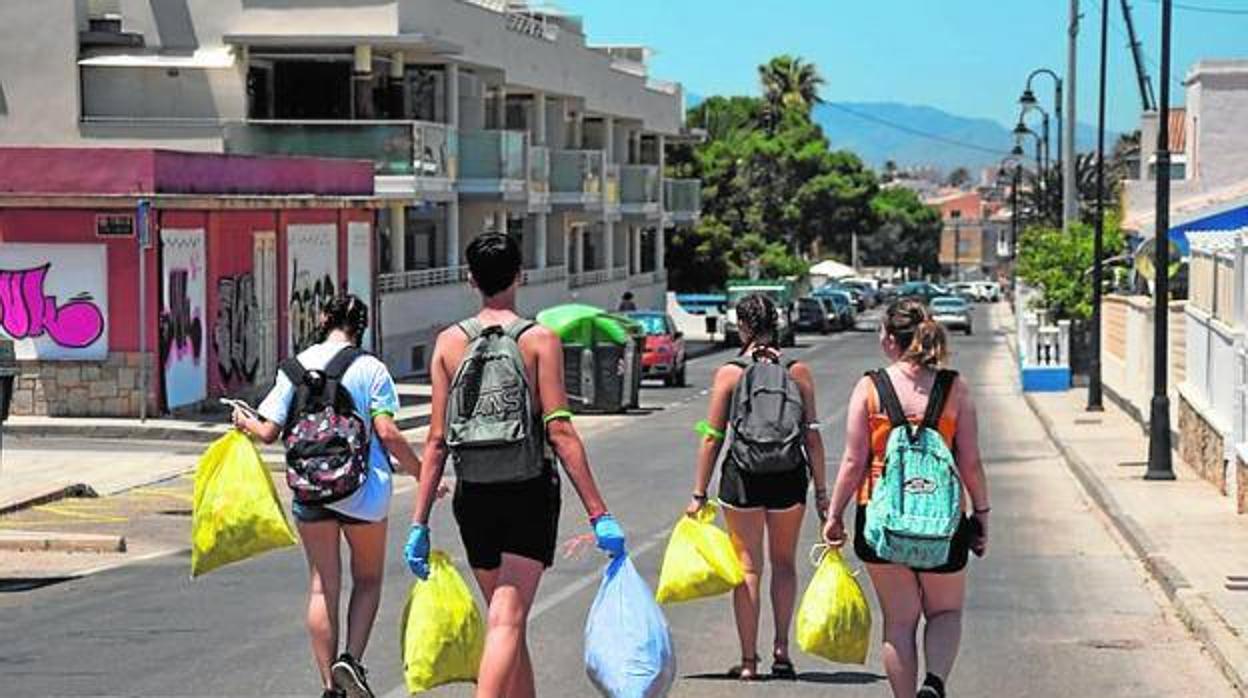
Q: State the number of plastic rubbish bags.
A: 5